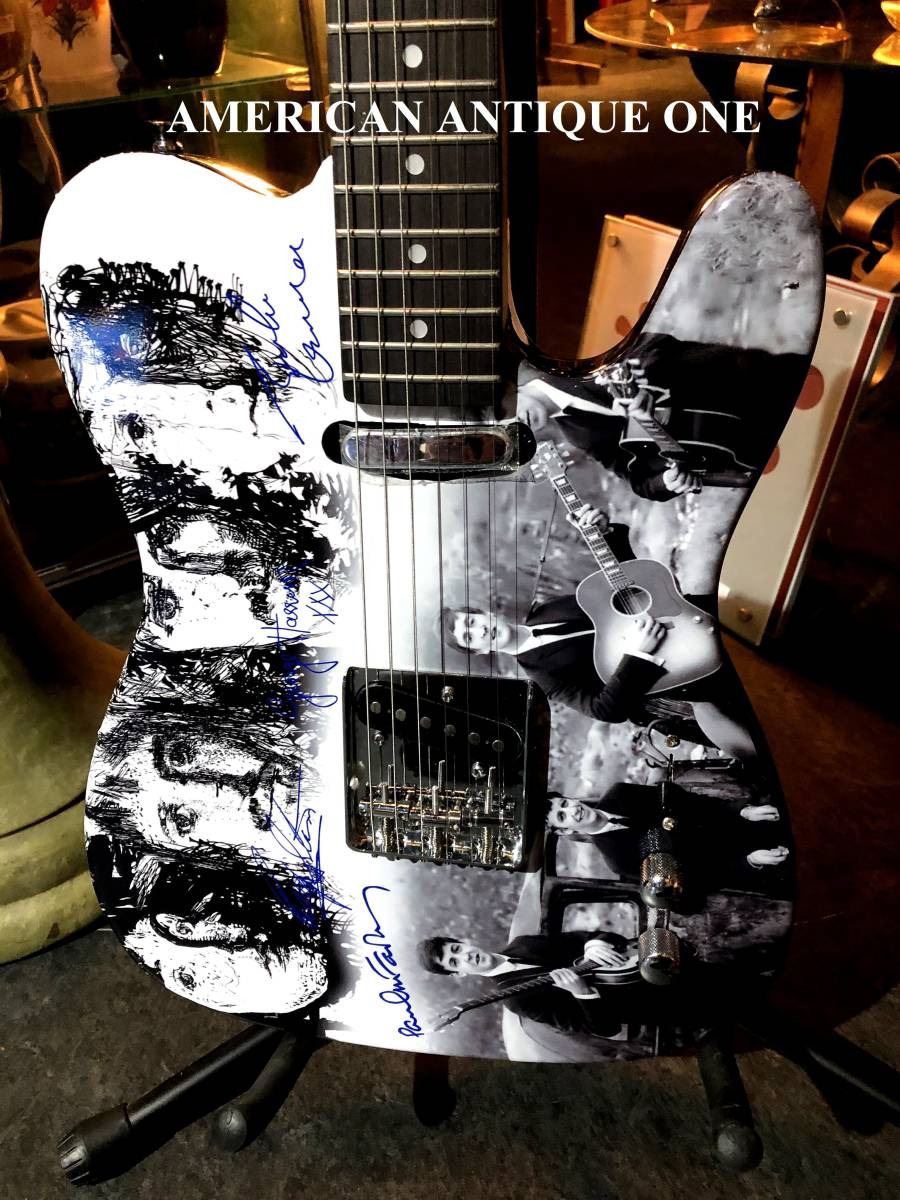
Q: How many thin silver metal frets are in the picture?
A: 9